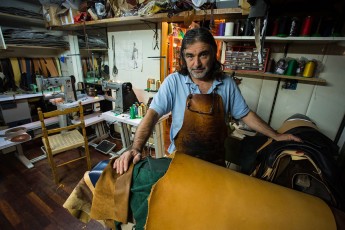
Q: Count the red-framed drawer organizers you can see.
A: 1